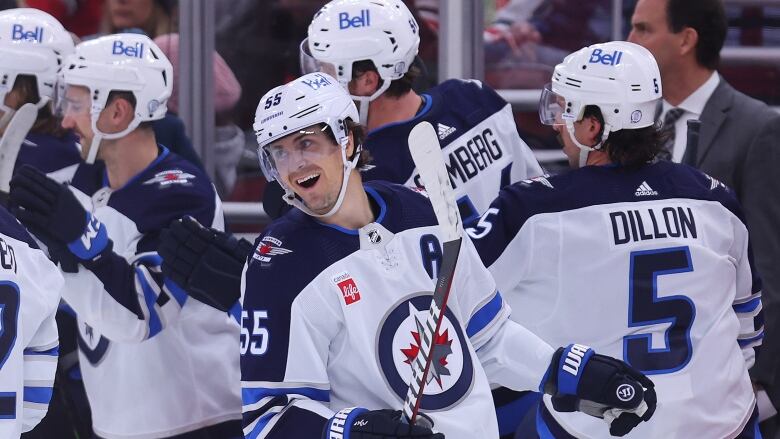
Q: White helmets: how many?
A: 5